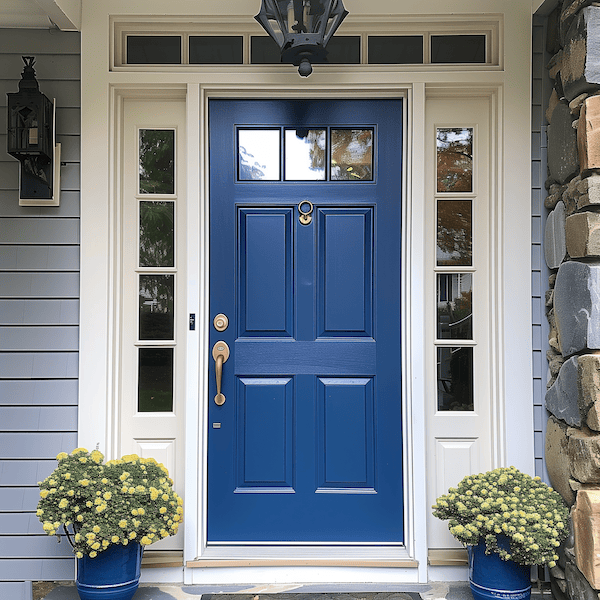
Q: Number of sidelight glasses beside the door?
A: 8